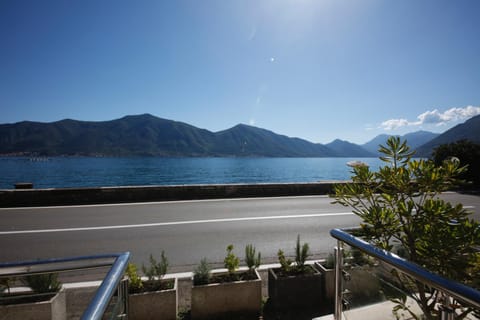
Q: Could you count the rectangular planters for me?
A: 5